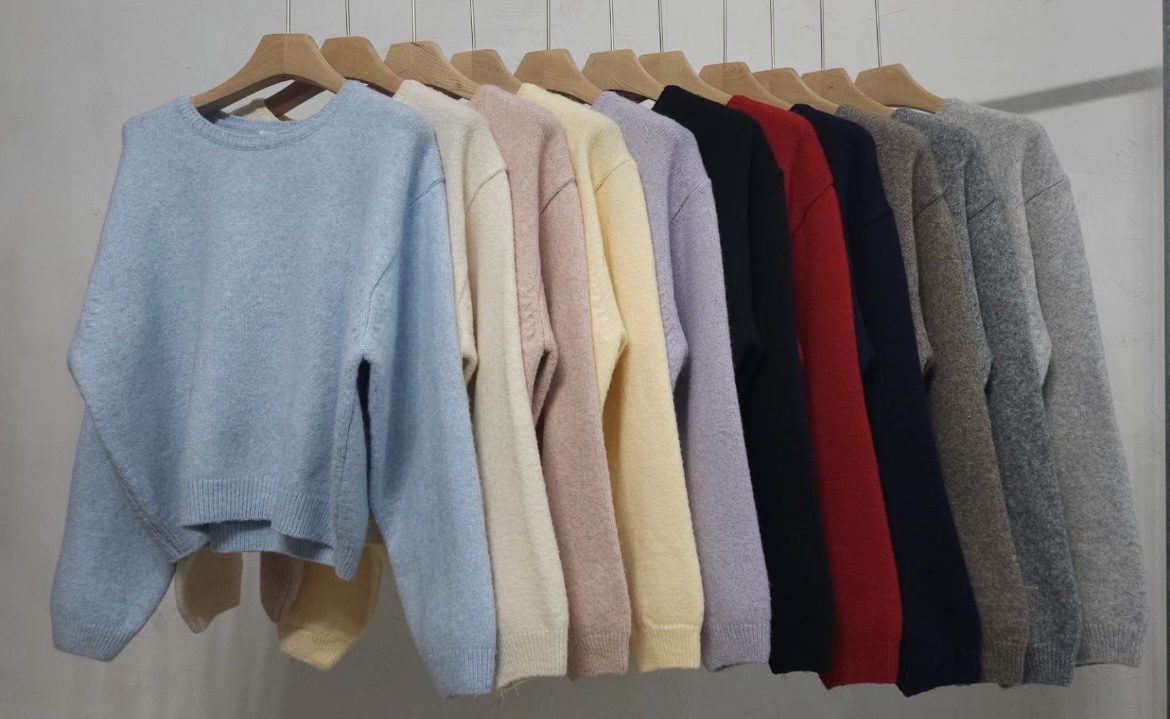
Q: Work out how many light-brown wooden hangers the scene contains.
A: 11